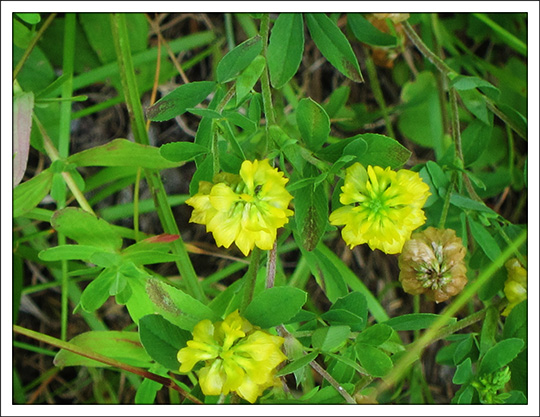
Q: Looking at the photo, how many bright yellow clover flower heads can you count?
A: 3